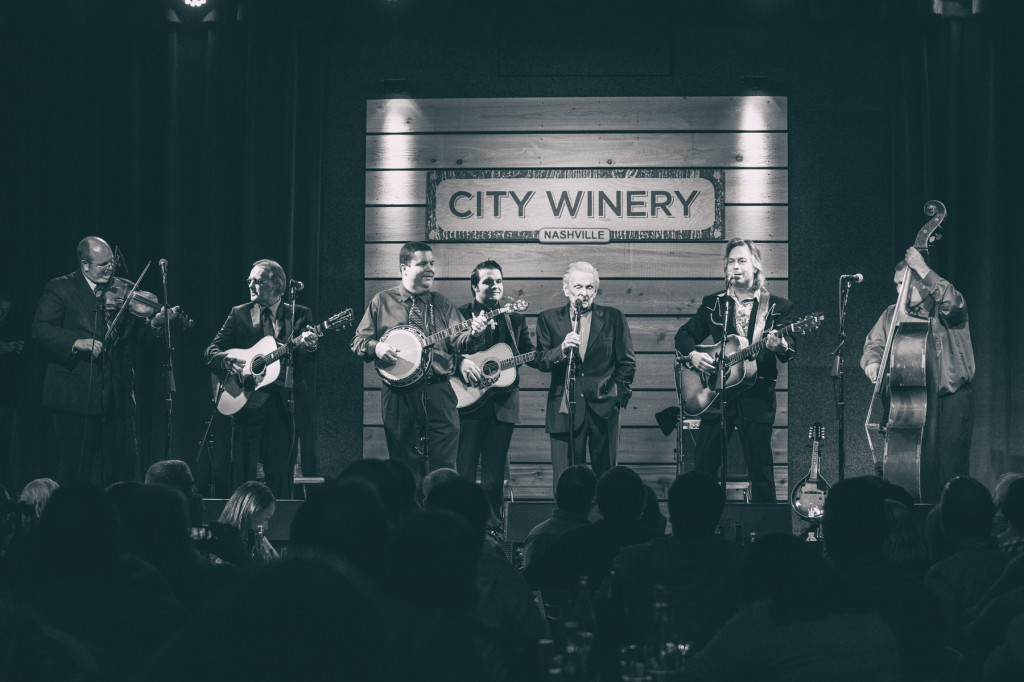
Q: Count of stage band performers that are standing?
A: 7